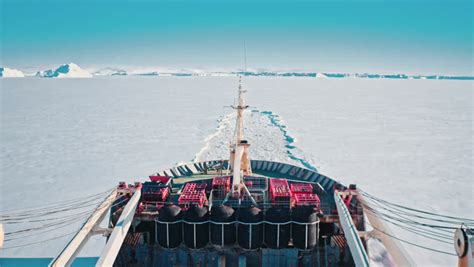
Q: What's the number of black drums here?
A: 6